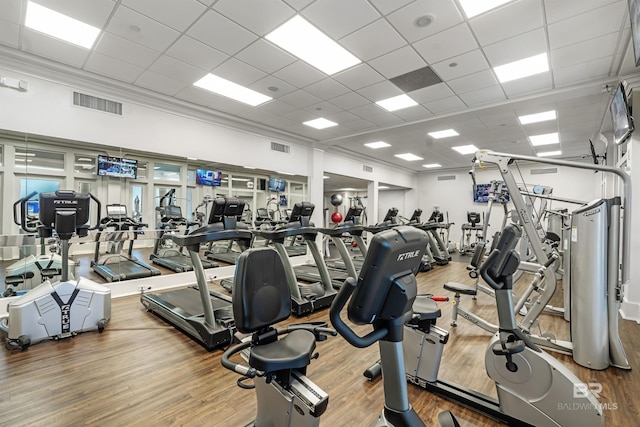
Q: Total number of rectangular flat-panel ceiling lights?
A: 15